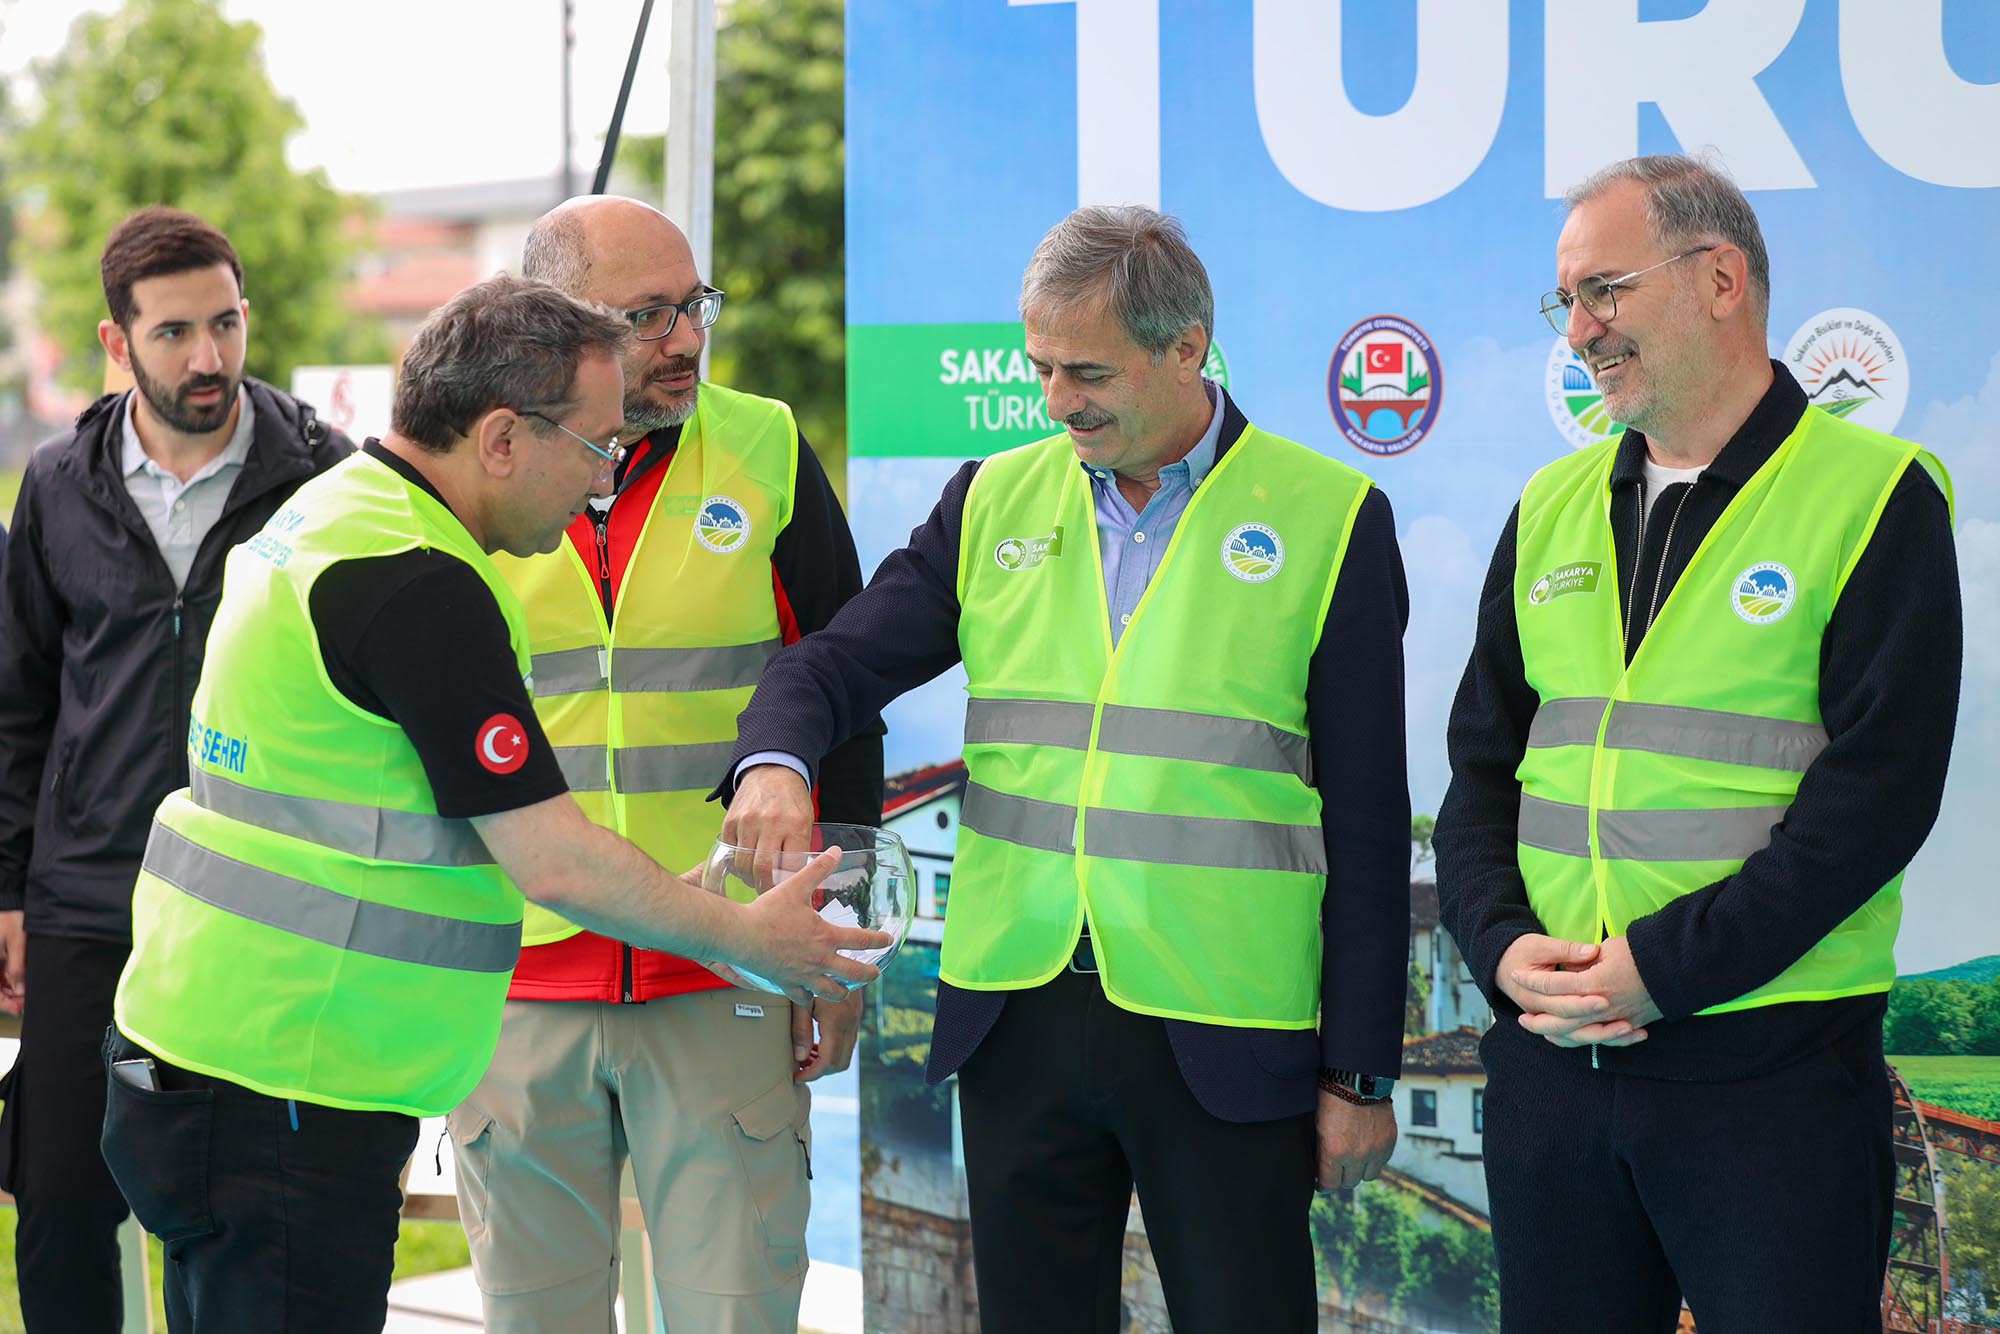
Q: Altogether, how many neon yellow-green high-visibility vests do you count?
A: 4